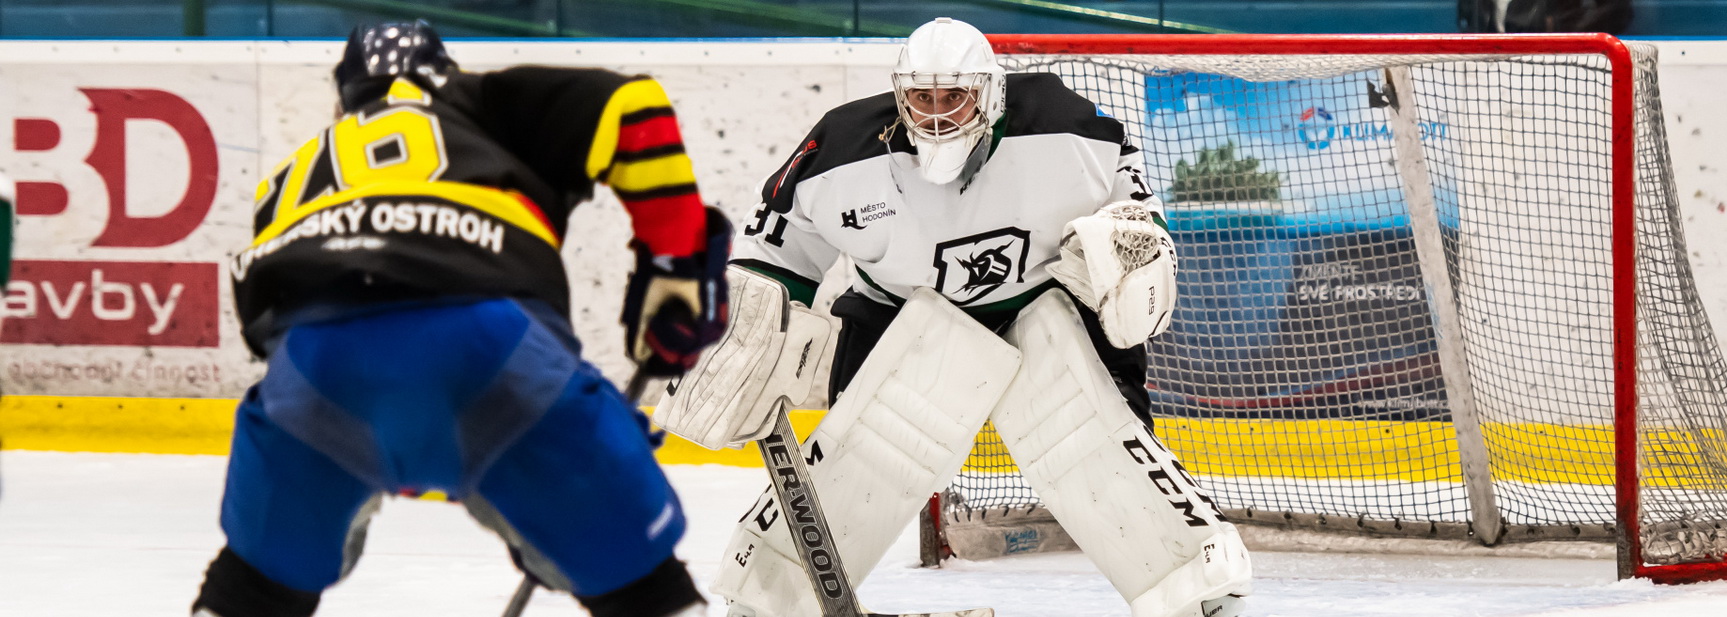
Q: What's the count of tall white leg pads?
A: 2